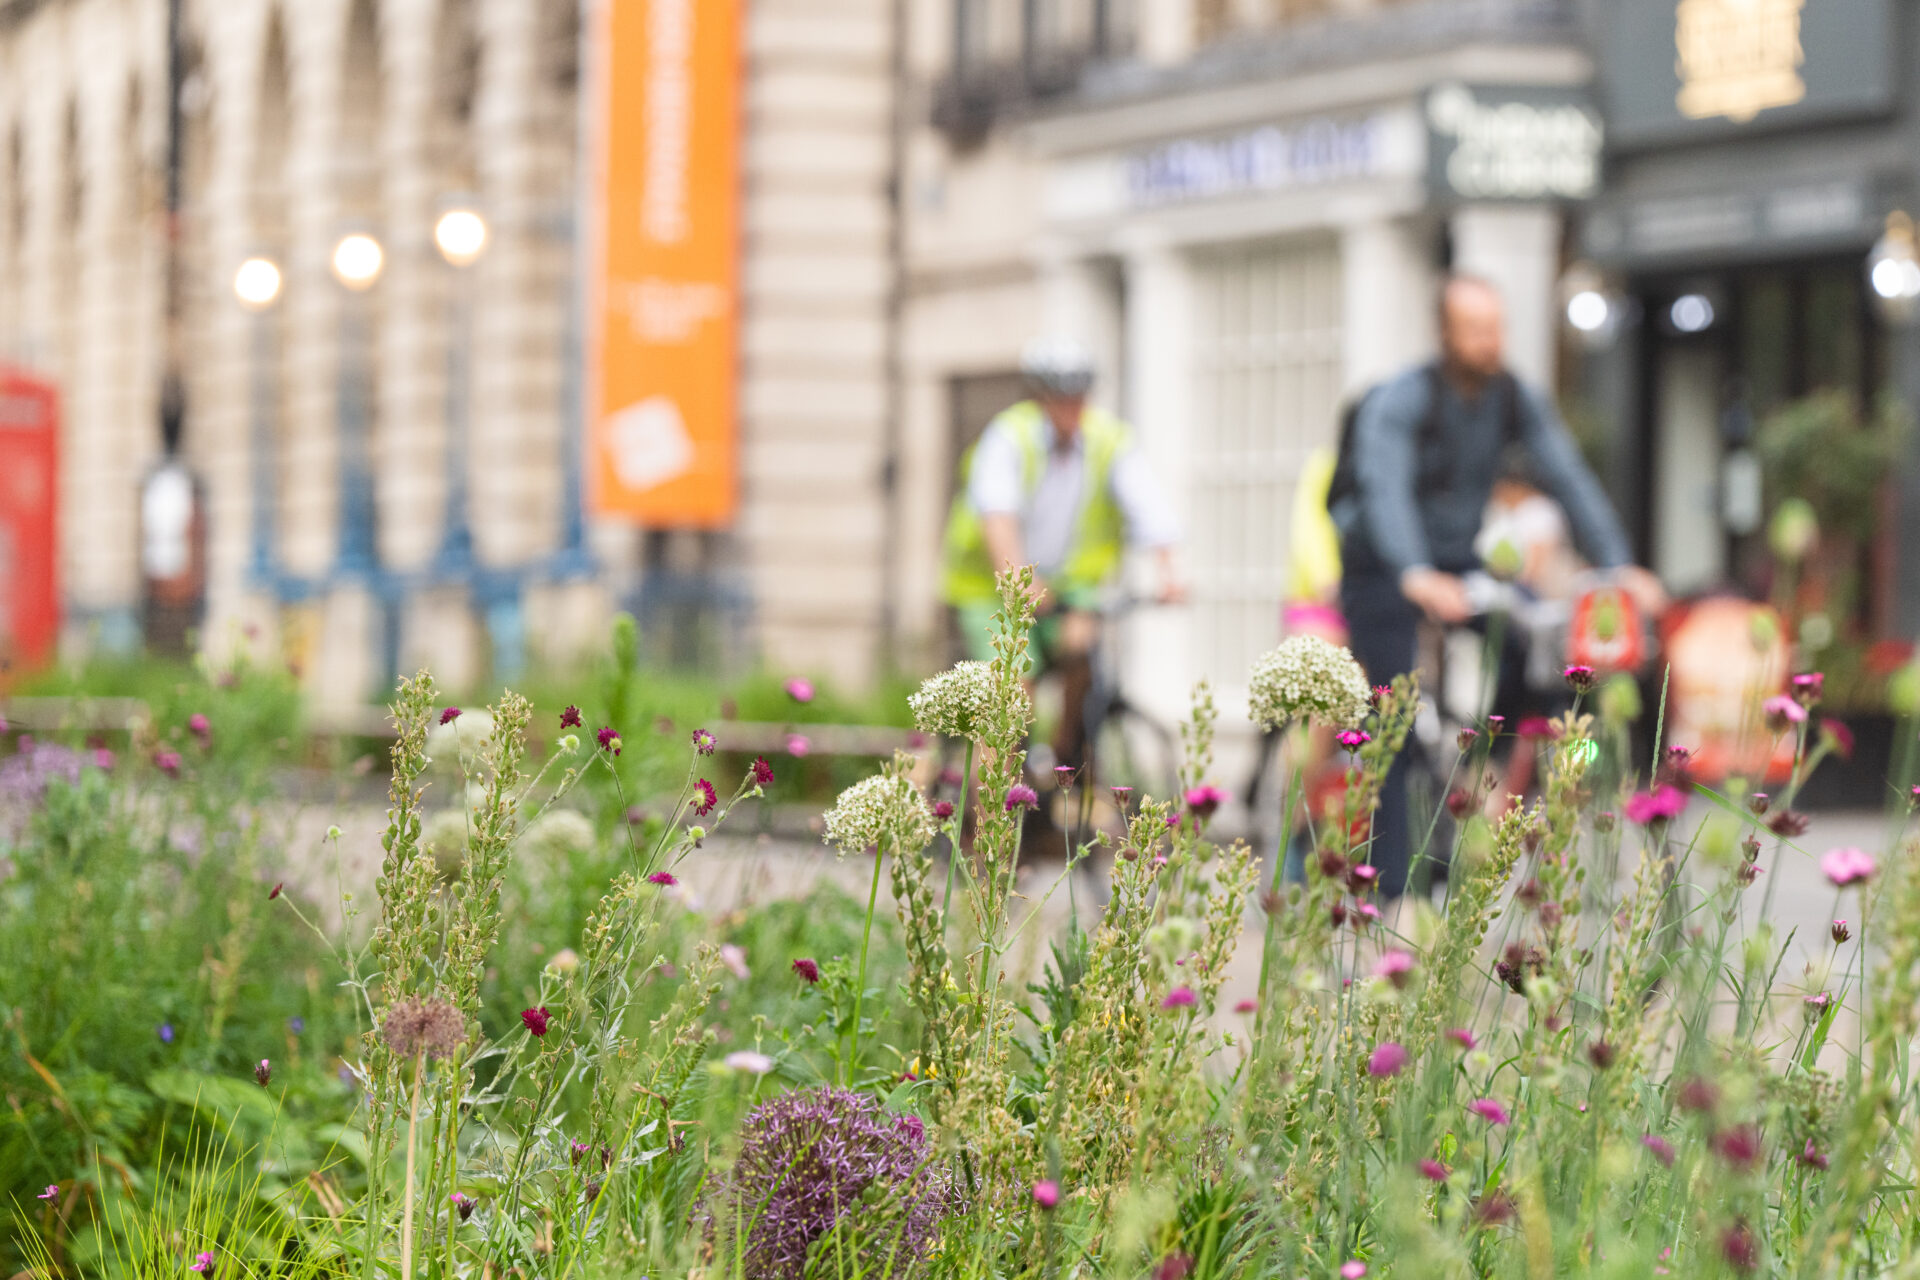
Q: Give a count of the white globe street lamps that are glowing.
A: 3